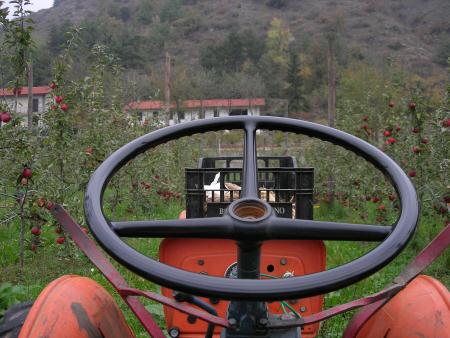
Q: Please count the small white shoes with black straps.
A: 0